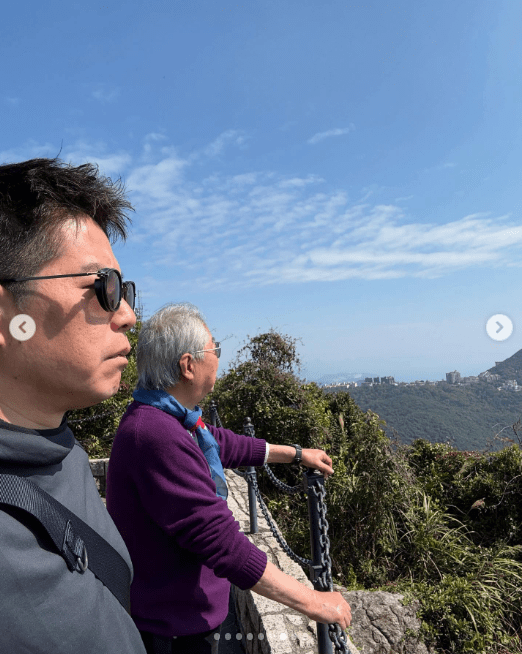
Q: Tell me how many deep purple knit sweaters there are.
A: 1